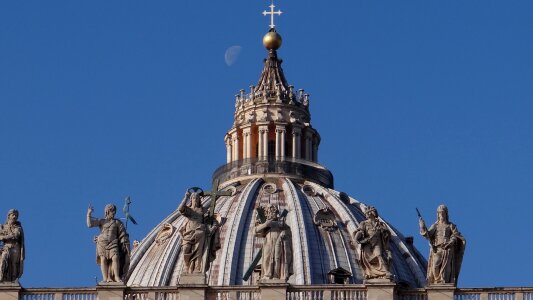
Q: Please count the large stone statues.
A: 6